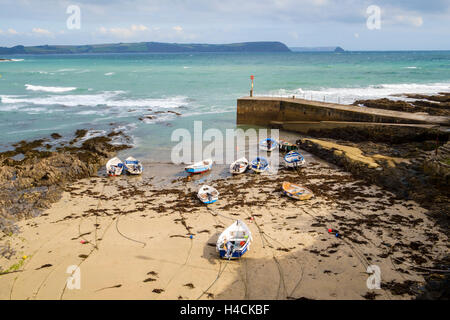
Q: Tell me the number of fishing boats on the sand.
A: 11